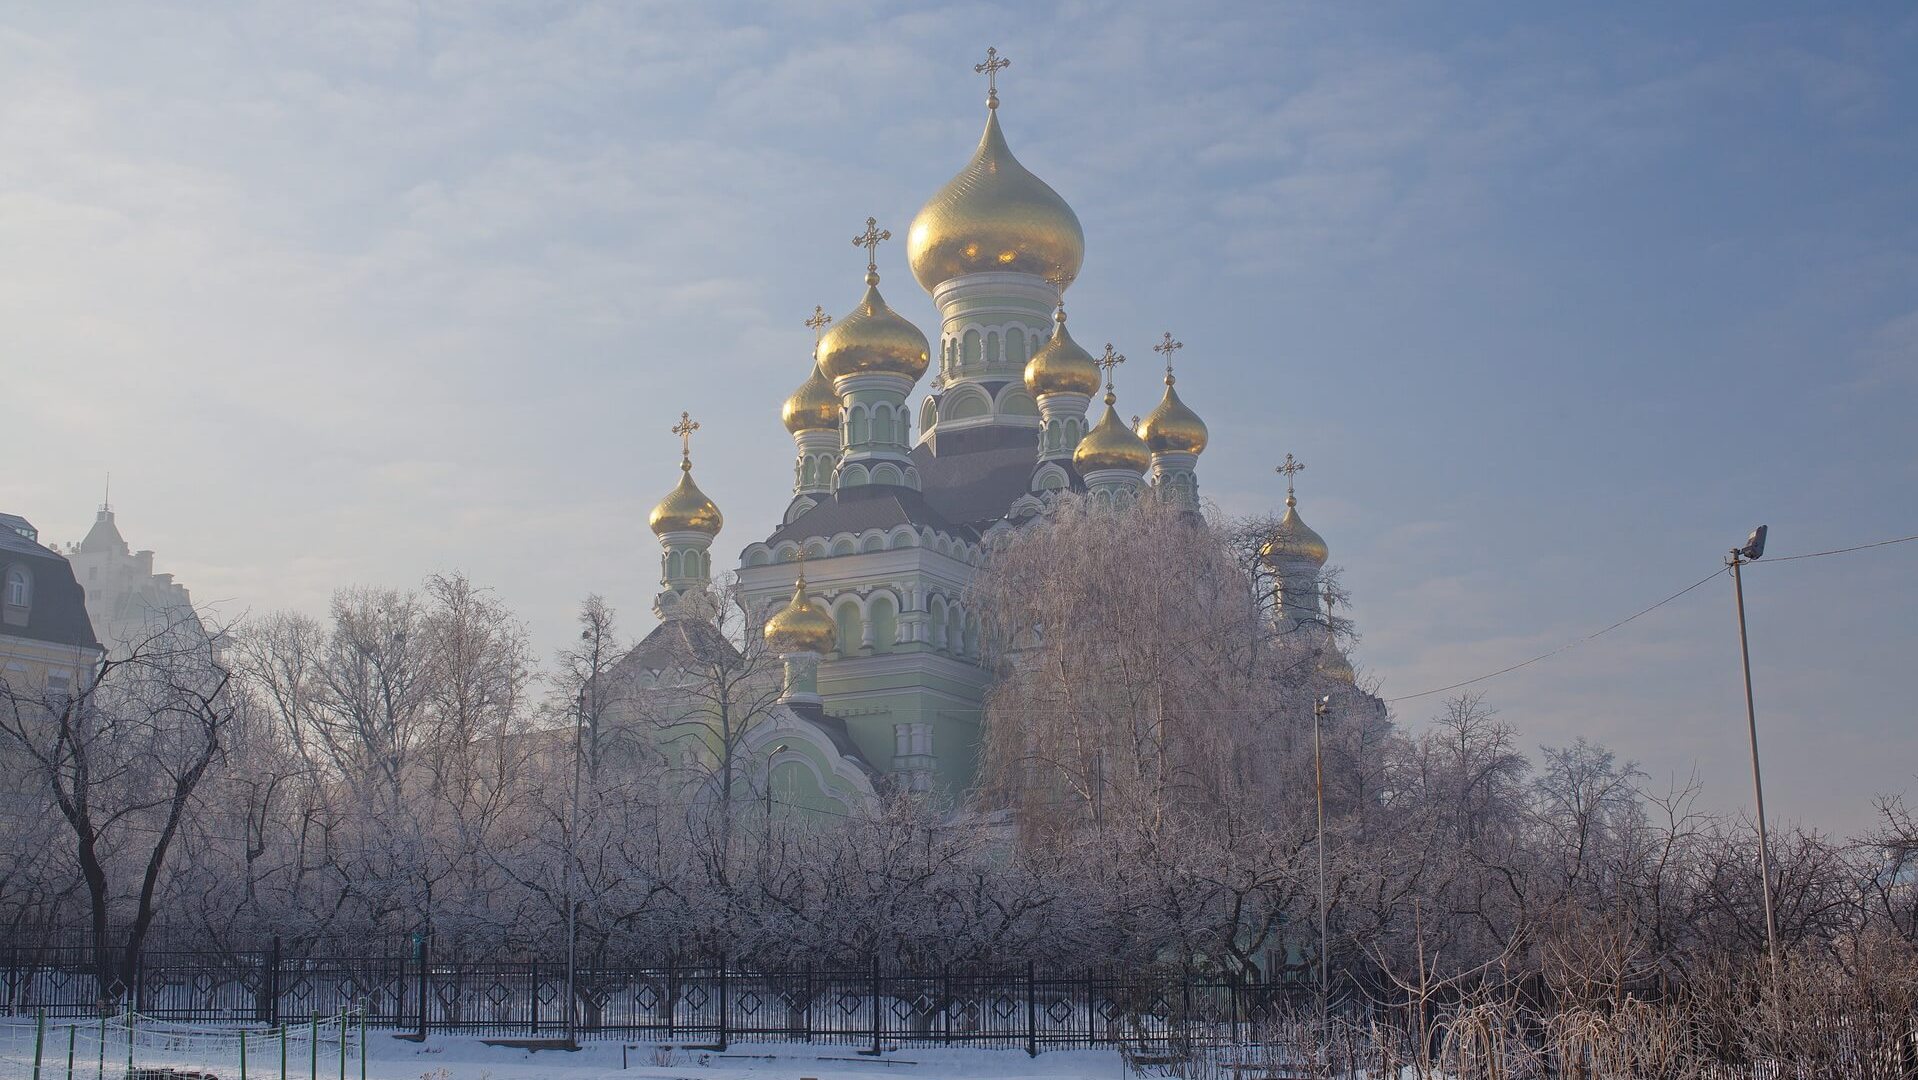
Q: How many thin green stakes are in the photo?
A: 9